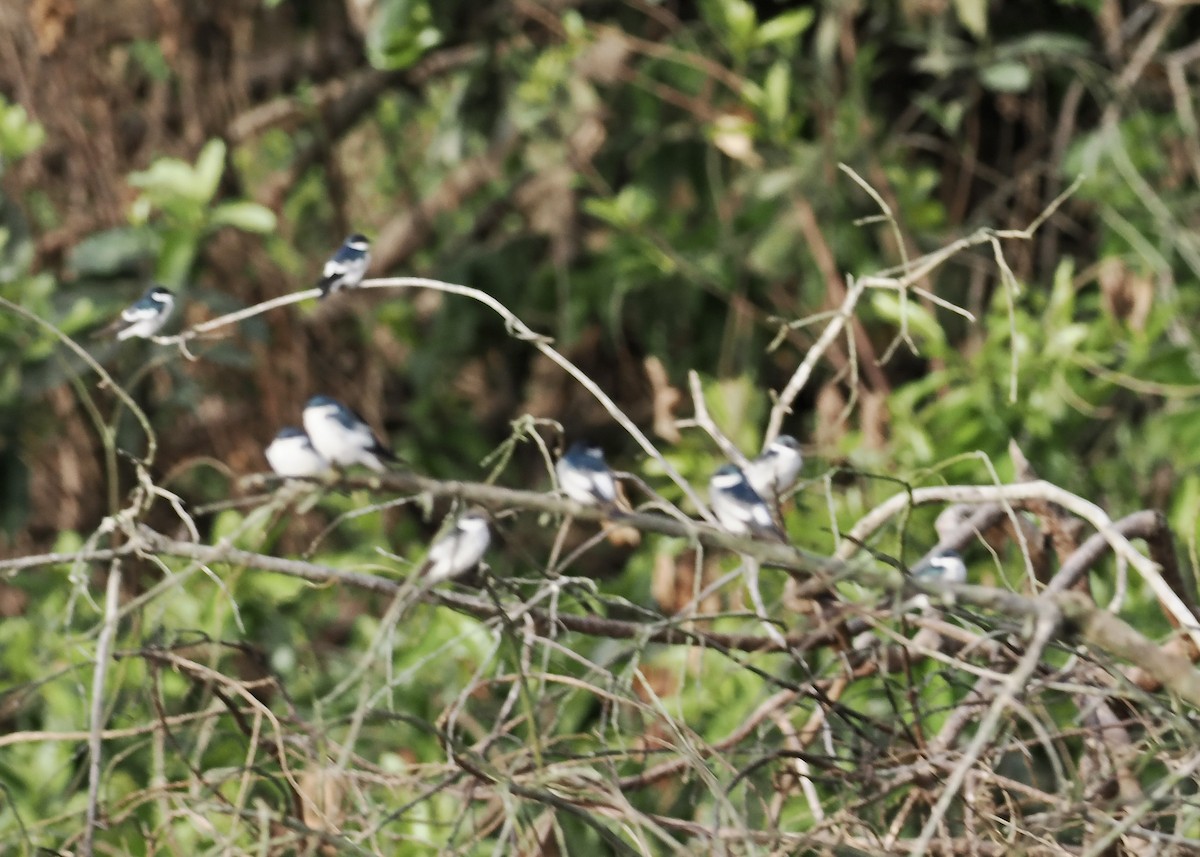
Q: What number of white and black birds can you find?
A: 9